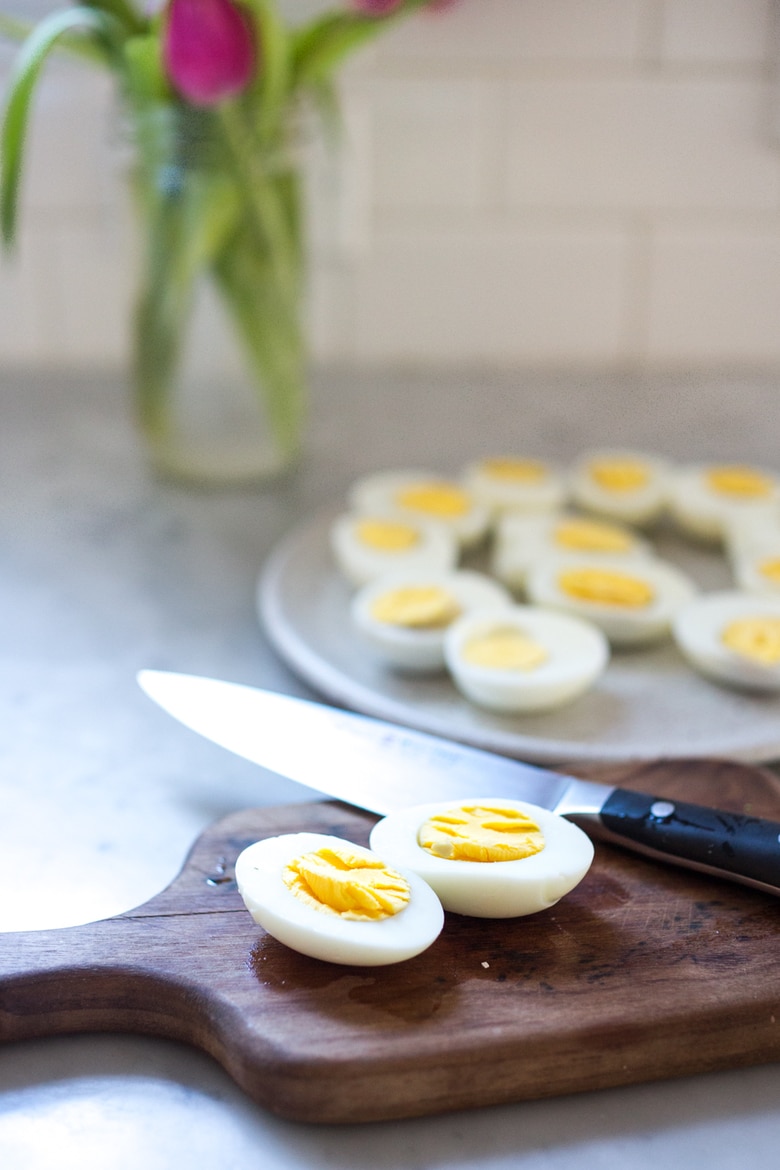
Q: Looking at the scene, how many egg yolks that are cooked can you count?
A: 13